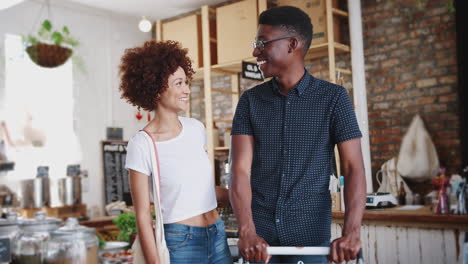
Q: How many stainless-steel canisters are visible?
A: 2